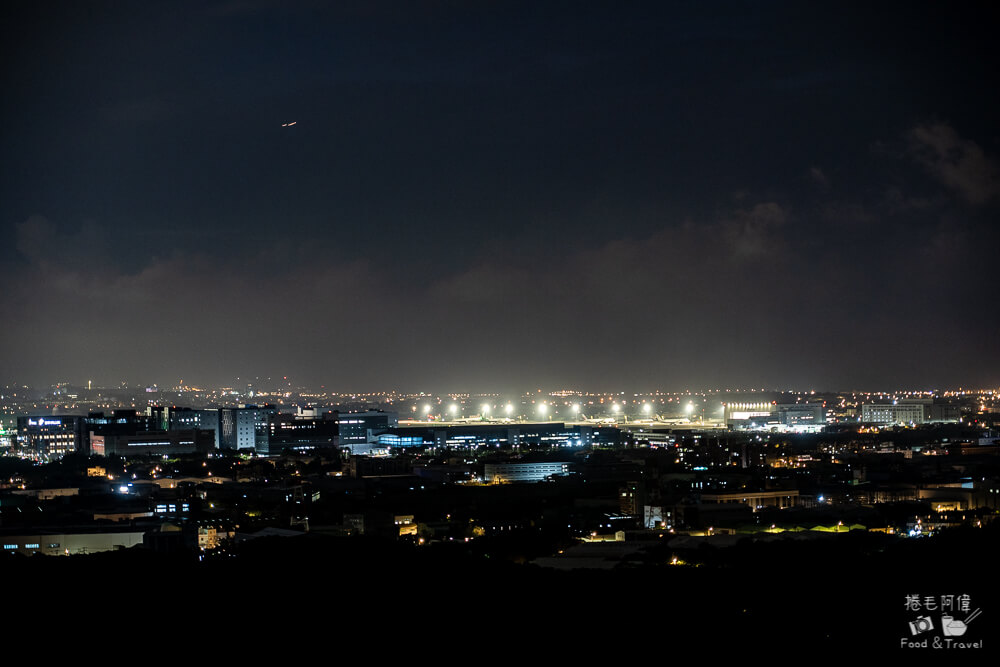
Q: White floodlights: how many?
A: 9